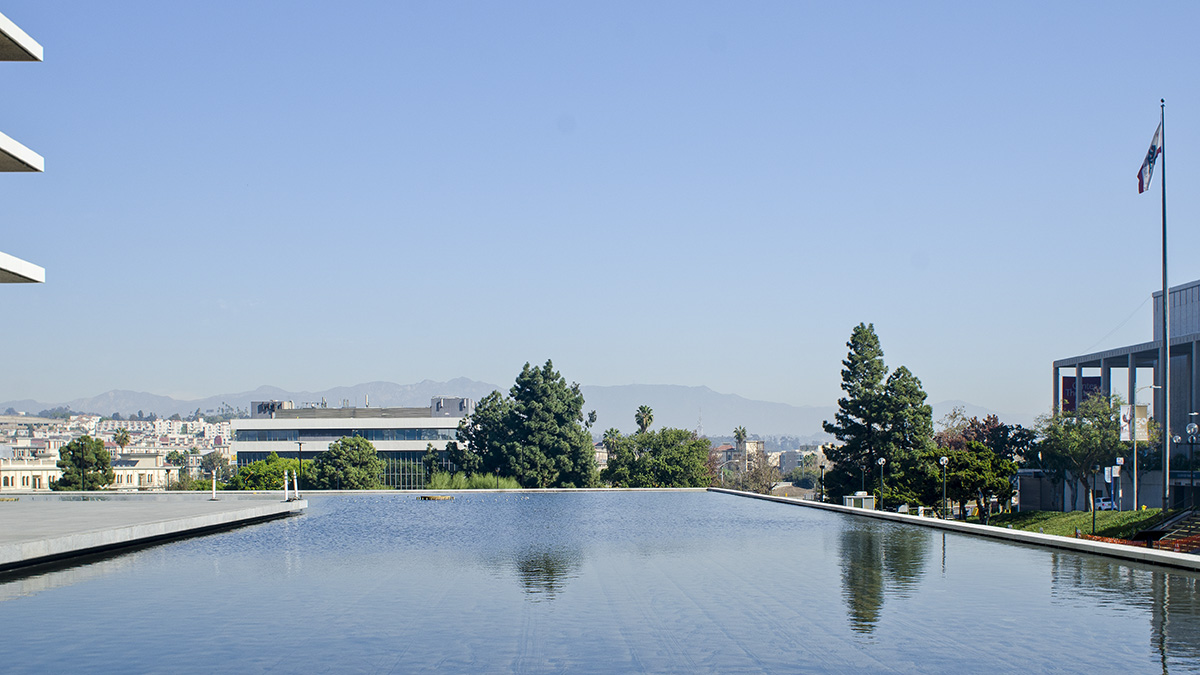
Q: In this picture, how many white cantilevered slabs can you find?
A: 3